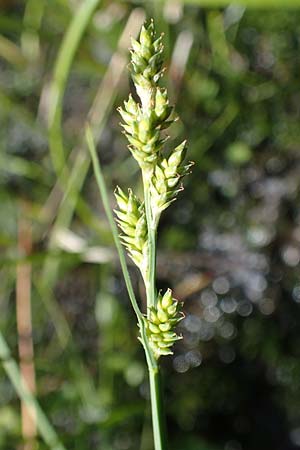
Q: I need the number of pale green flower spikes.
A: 5